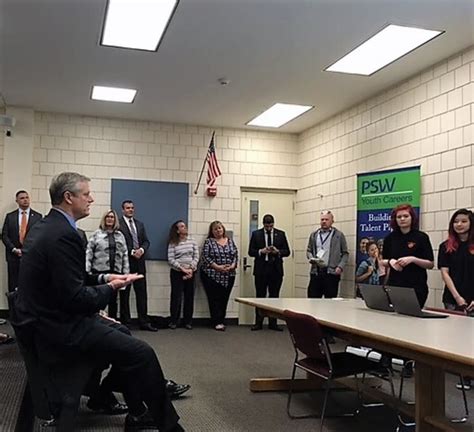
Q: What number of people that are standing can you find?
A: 9